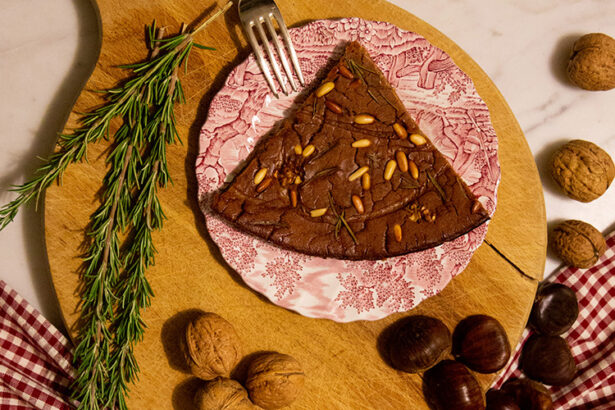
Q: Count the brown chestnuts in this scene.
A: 7